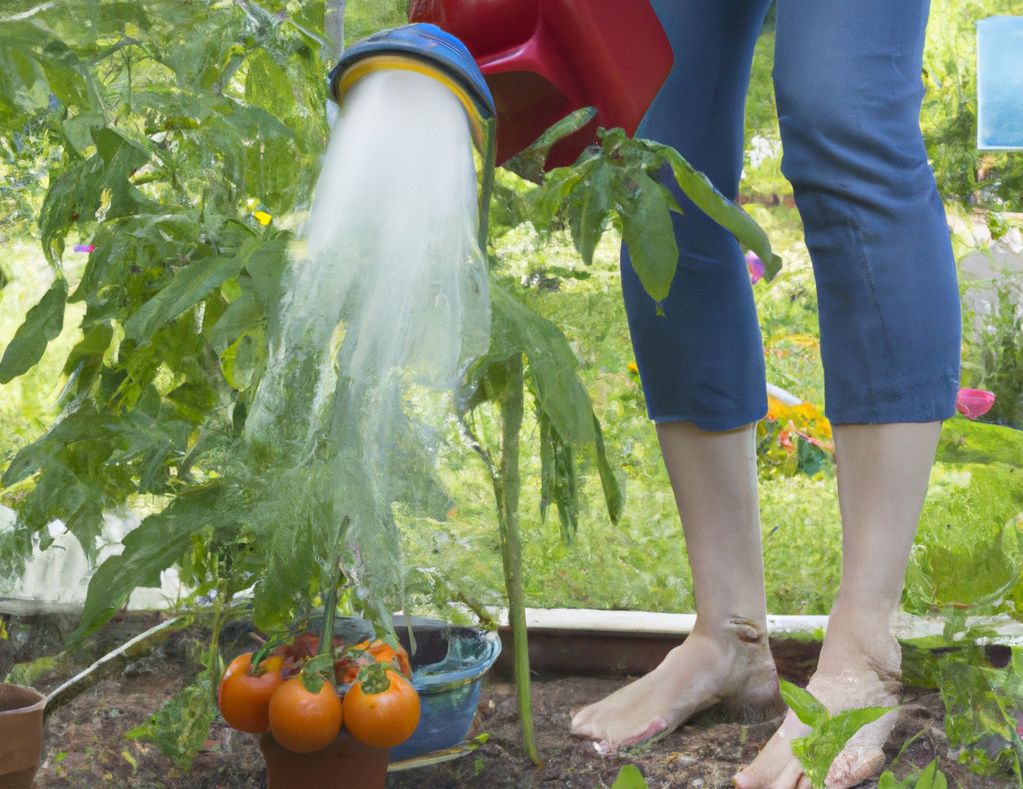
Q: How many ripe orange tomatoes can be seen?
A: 3